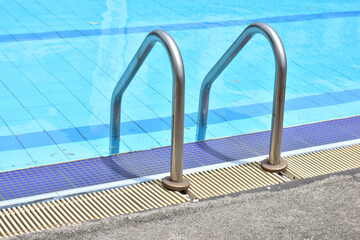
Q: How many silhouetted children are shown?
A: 0